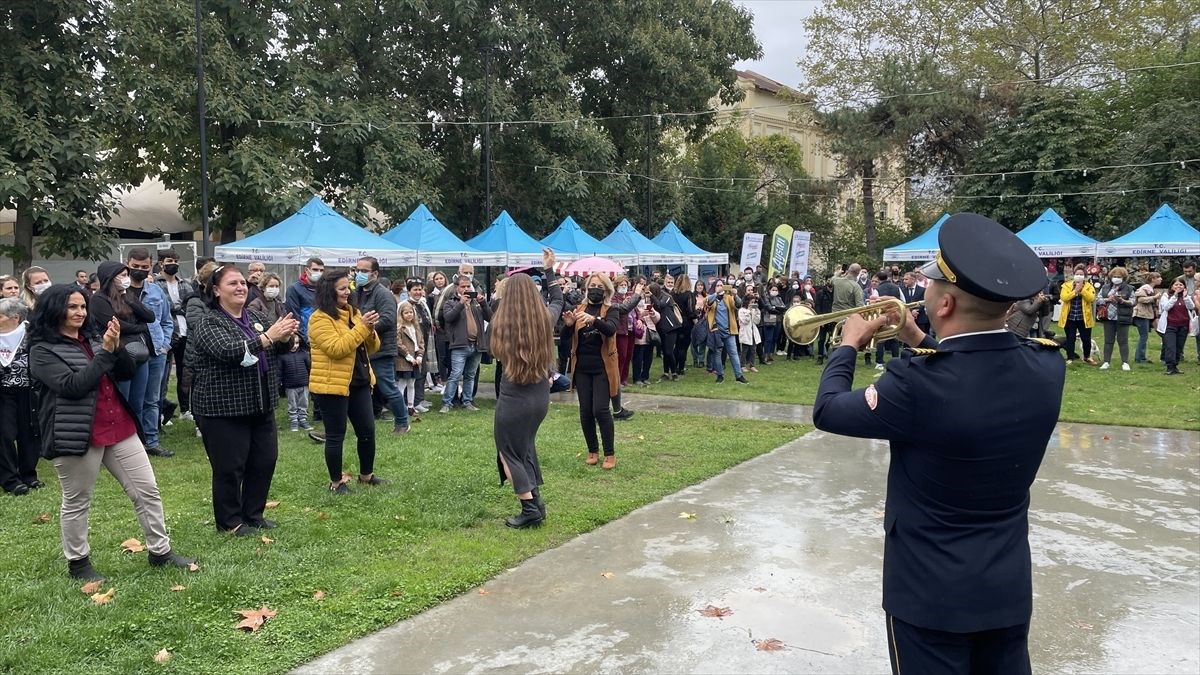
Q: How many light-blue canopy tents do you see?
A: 9